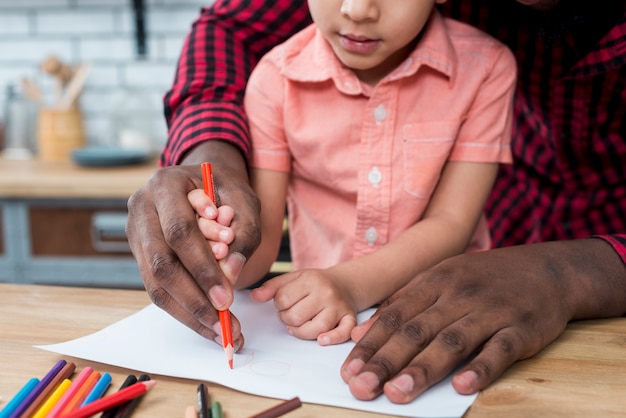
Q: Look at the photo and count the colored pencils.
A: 15